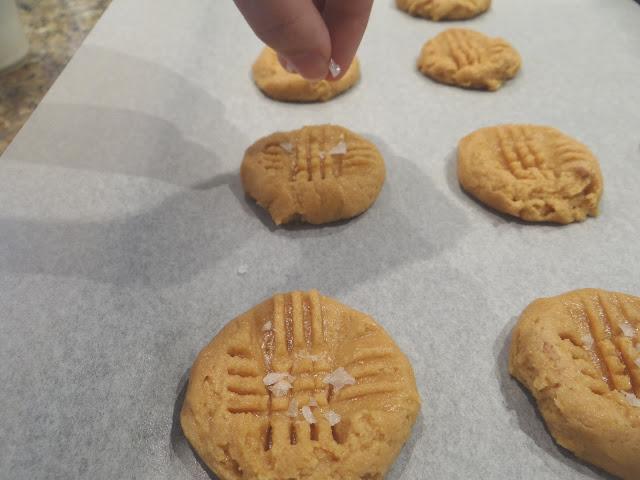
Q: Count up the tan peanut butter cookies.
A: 7